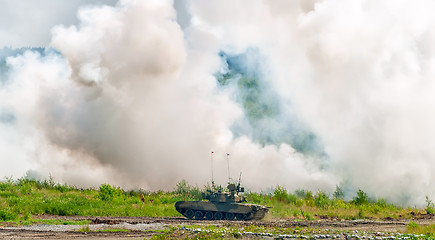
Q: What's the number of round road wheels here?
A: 6